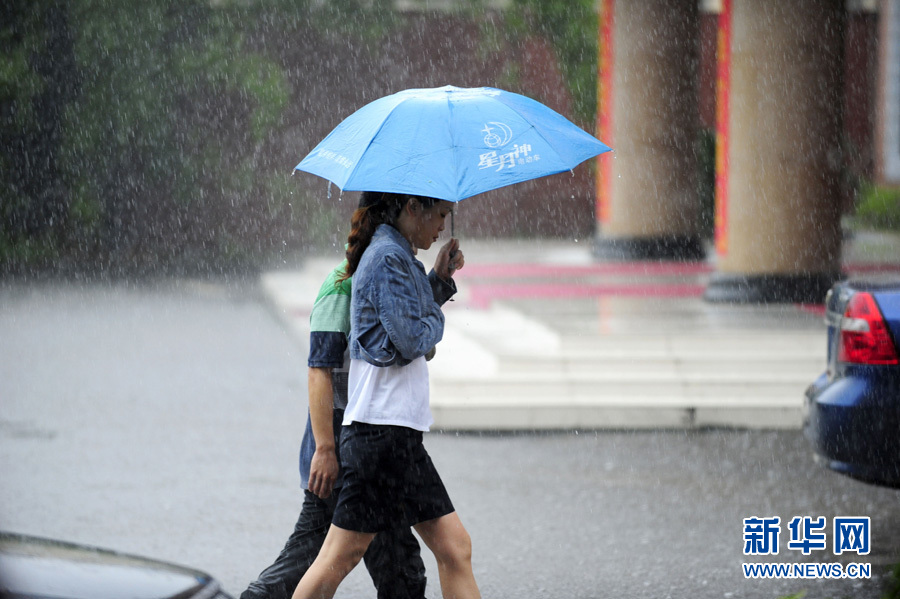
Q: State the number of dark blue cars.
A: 1